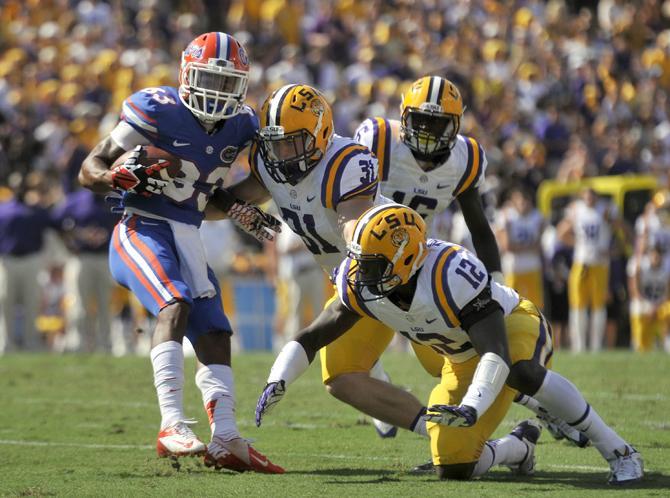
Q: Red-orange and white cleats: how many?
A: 2